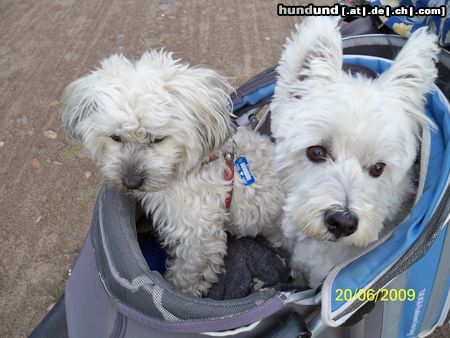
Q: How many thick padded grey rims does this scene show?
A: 1